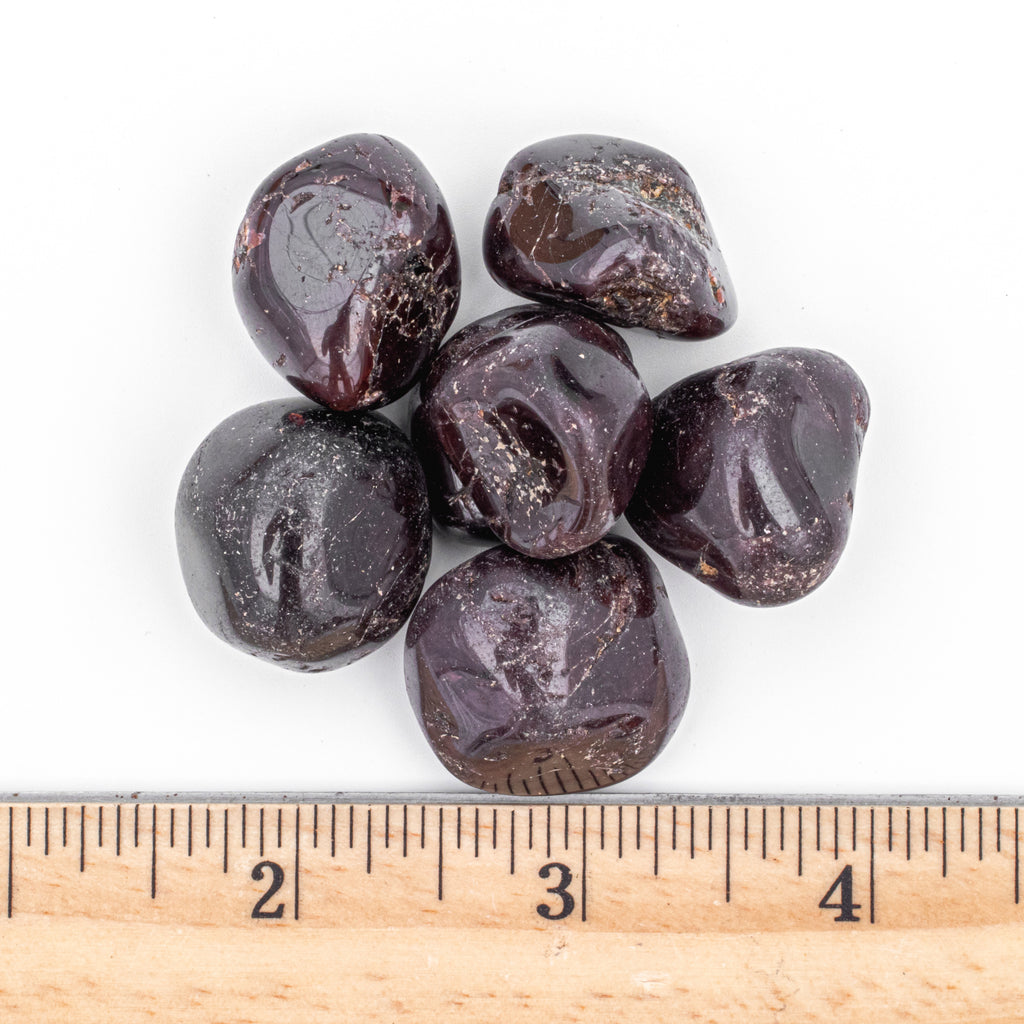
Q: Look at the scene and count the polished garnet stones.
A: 6